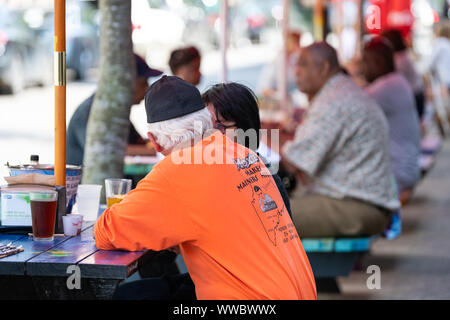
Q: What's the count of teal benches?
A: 1